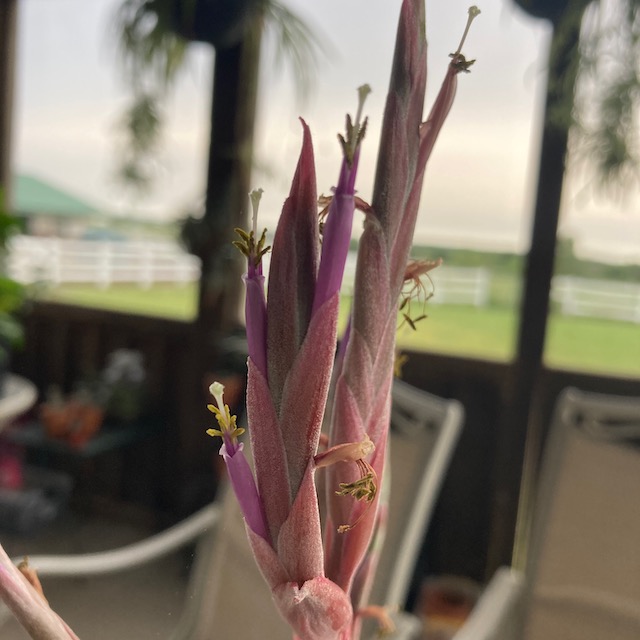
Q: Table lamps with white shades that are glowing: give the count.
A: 0